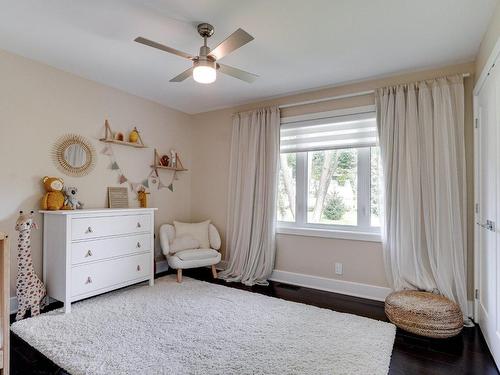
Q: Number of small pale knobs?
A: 6